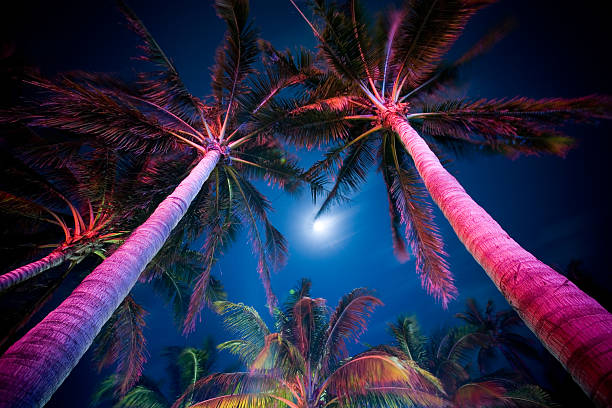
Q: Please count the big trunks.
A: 2